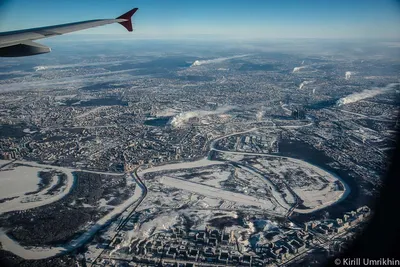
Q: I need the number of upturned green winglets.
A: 0